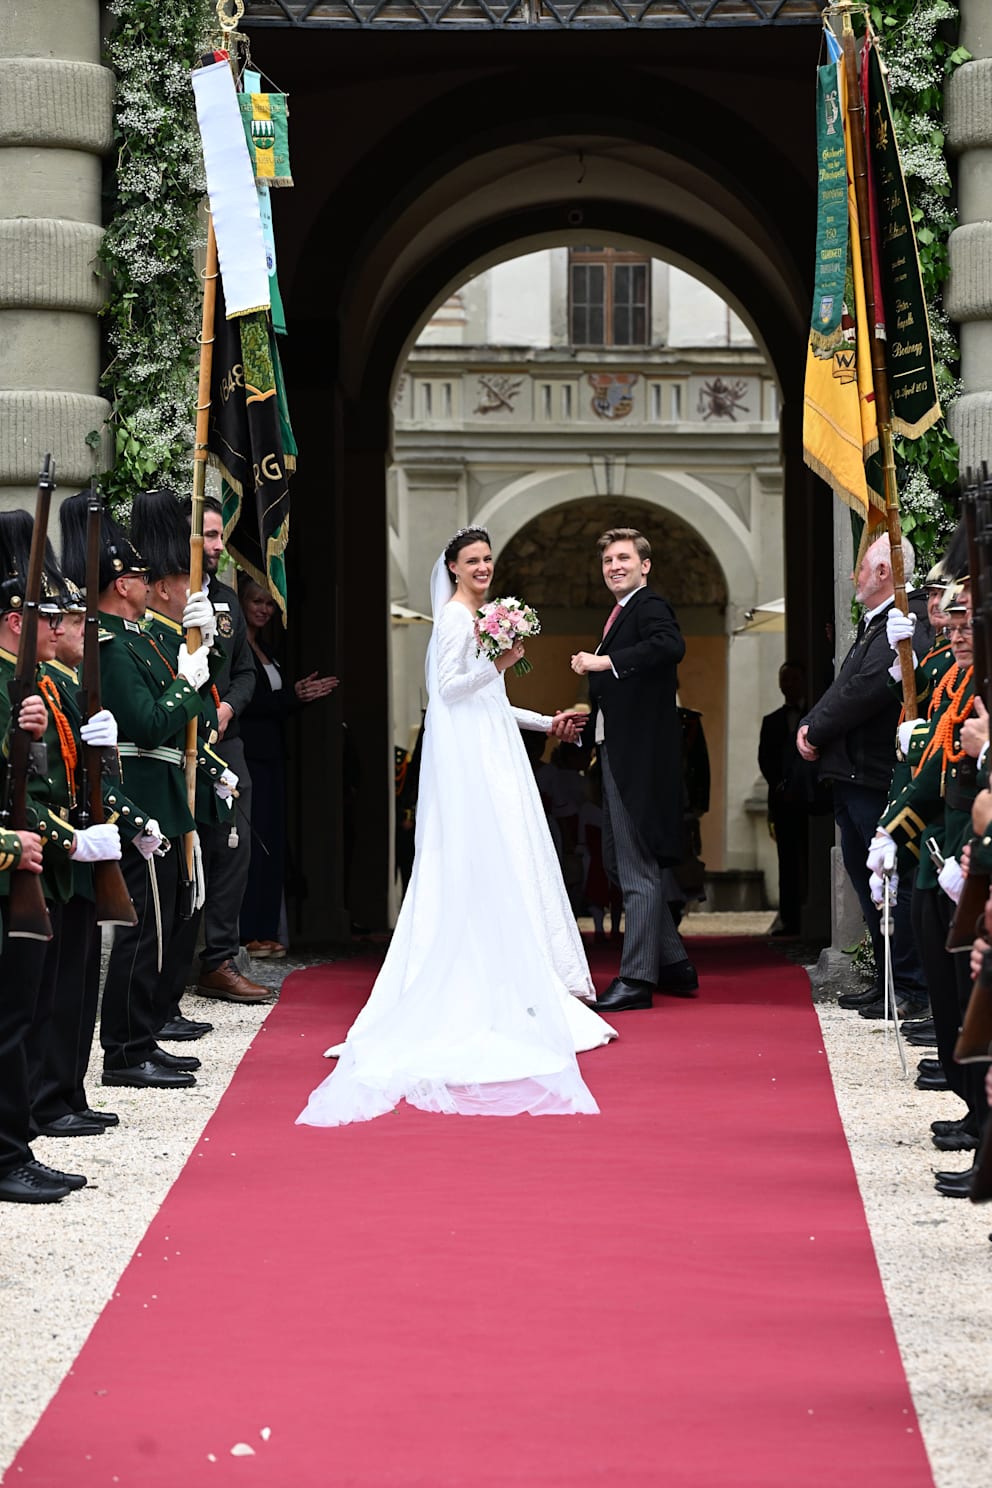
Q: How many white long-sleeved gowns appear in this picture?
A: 1